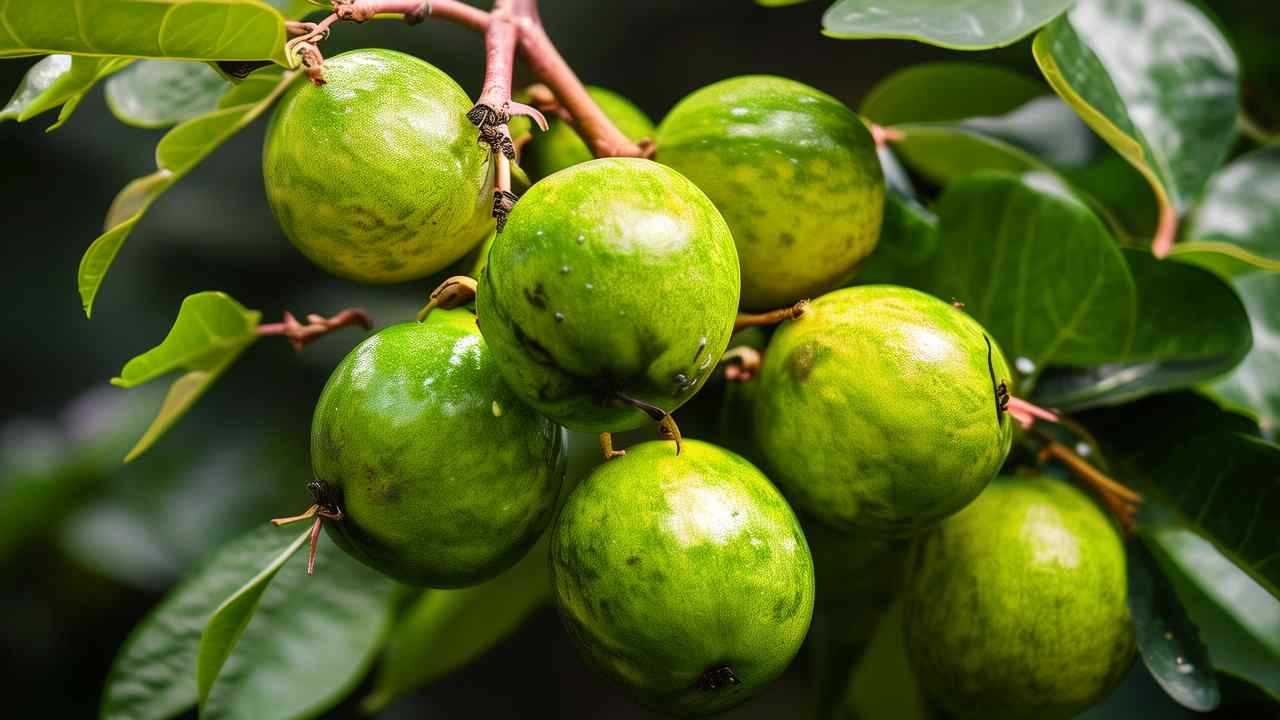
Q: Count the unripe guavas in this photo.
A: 8